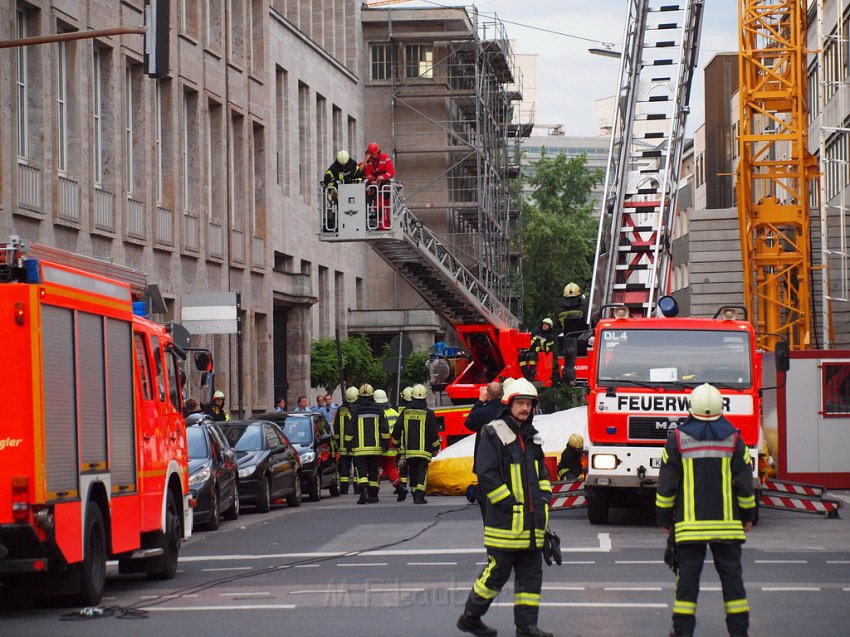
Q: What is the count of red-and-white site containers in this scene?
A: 1